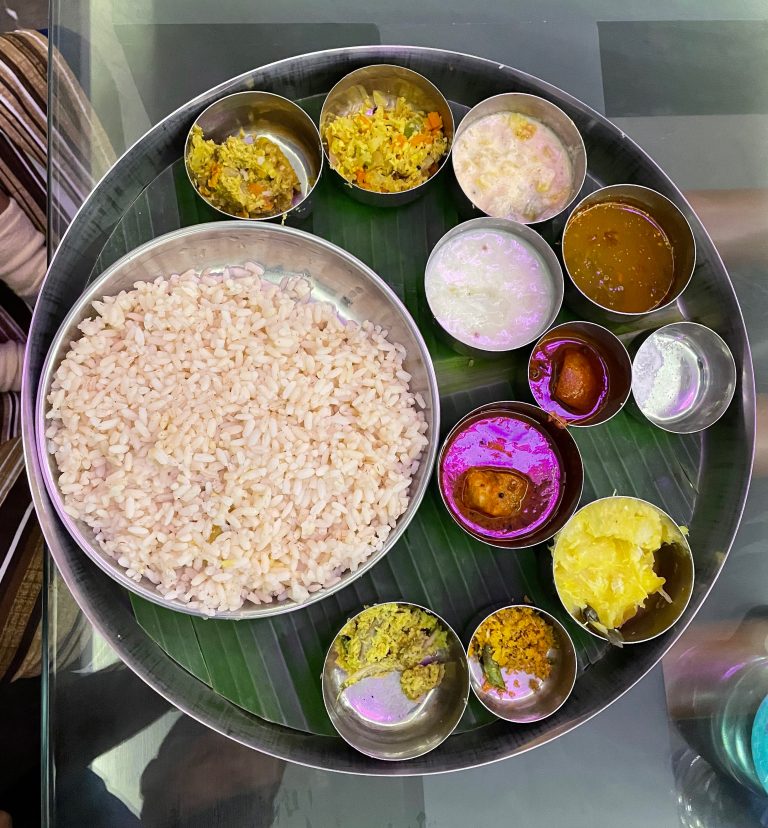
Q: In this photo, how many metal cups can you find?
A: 11